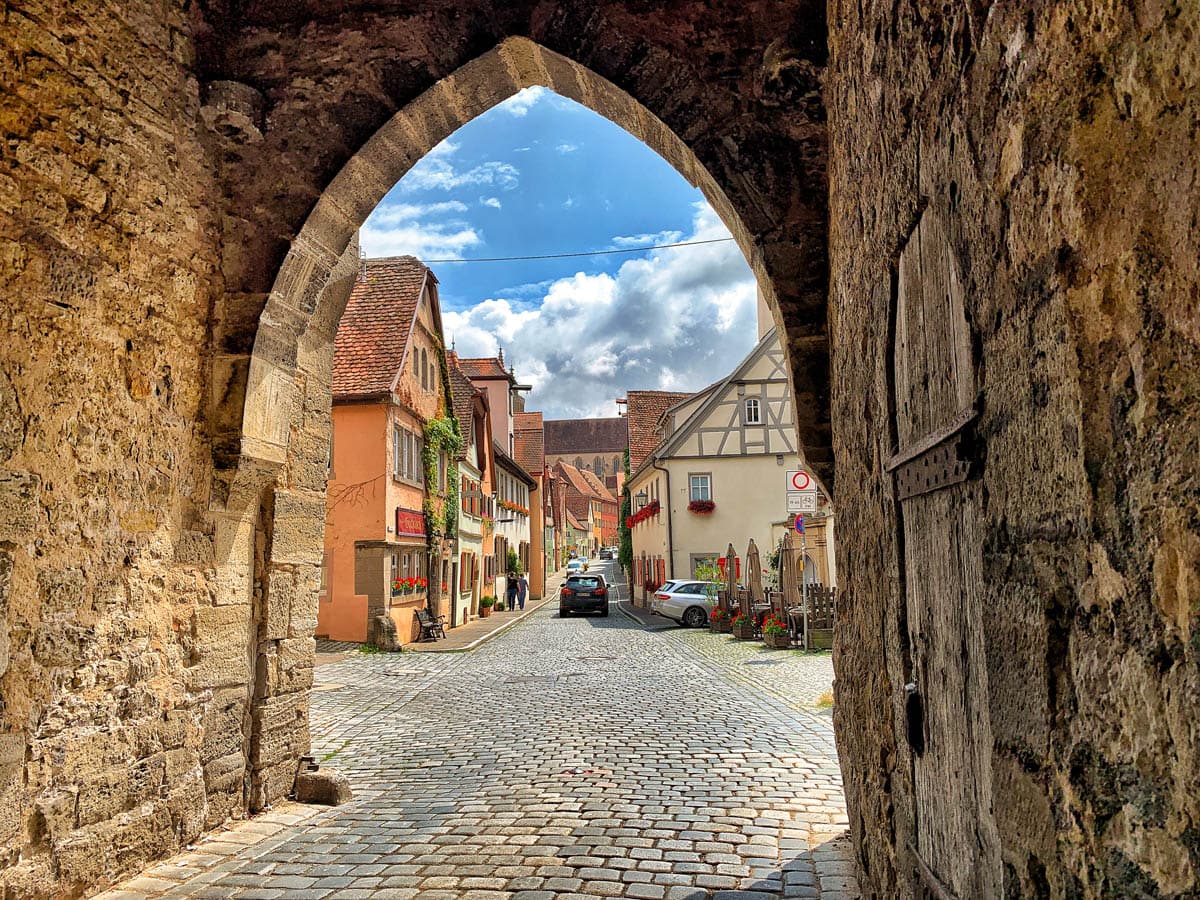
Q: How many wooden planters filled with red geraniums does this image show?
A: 3